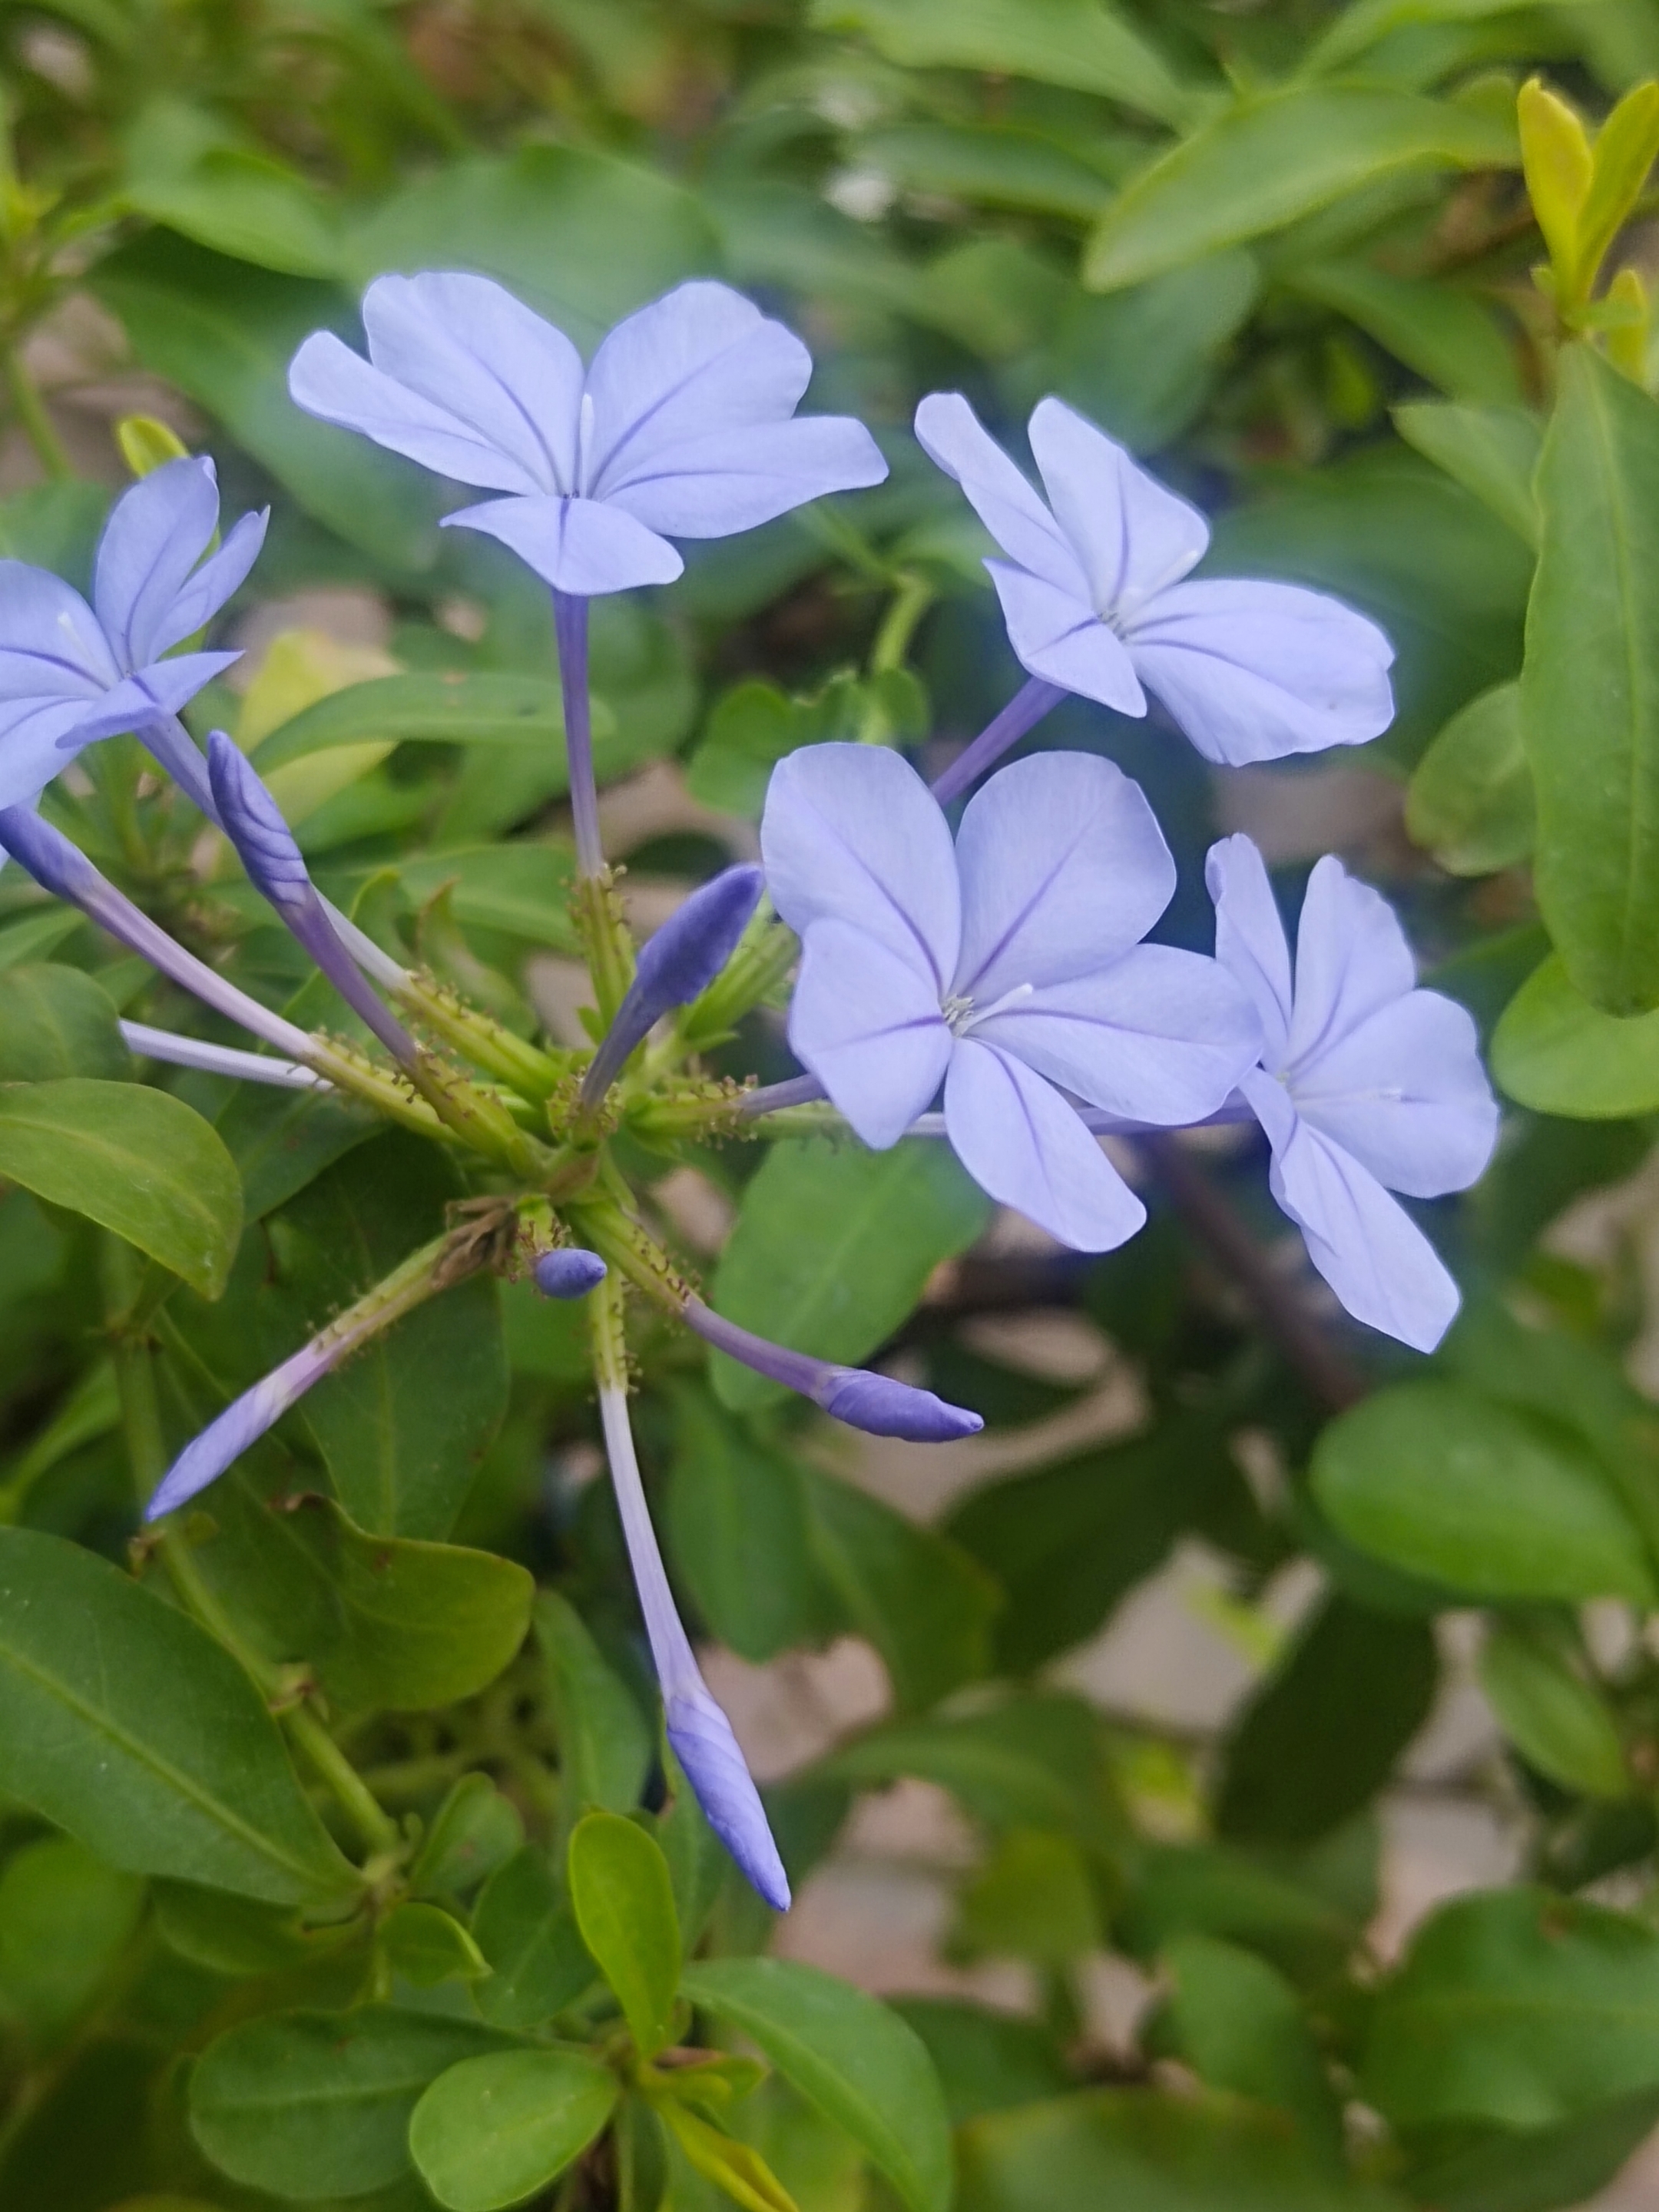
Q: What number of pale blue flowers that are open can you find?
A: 5